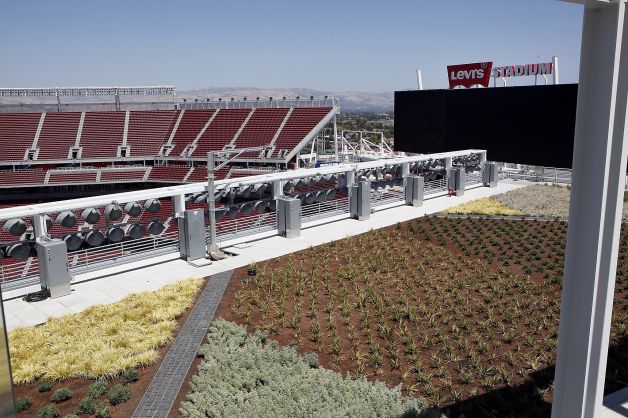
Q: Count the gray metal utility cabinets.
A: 7